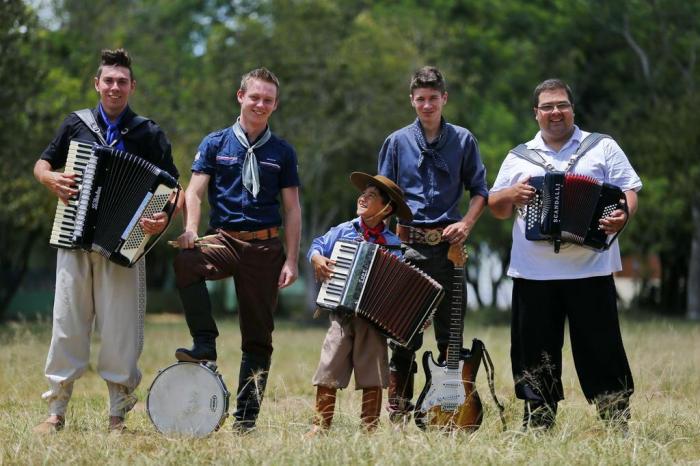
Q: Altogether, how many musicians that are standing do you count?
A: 5